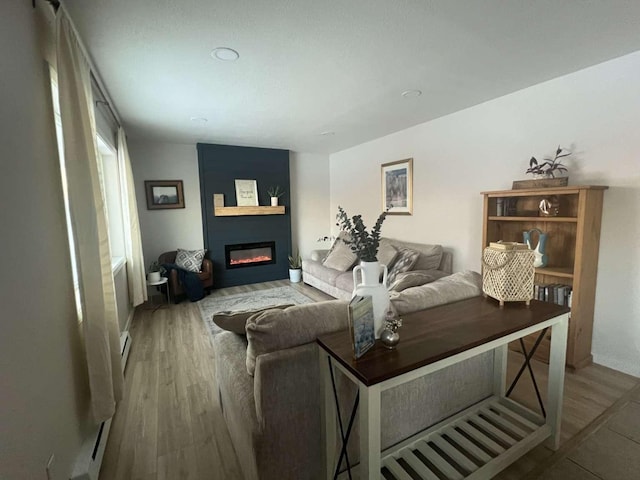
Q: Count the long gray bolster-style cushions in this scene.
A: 2